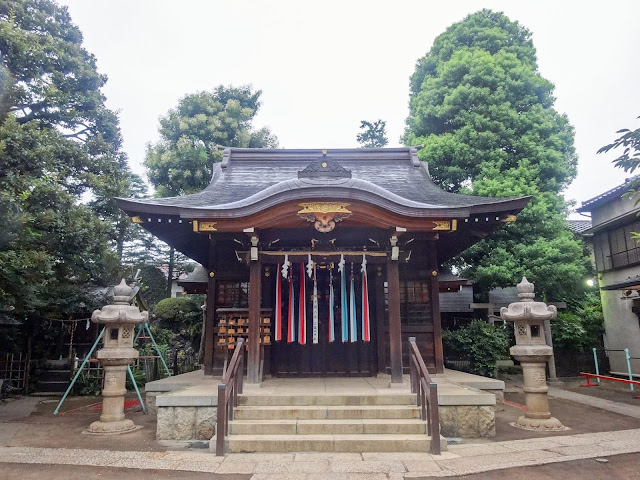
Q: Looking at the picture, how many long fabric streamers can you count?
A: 8